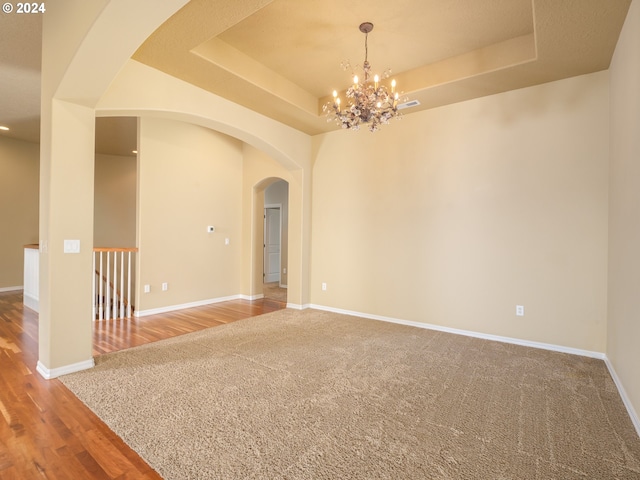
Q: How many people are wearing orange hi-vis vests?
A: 0